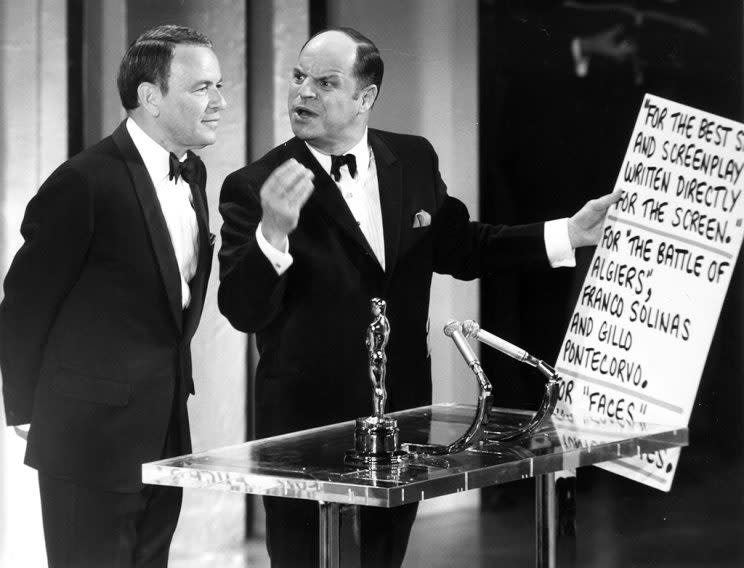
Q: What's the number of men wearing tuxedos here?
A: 2